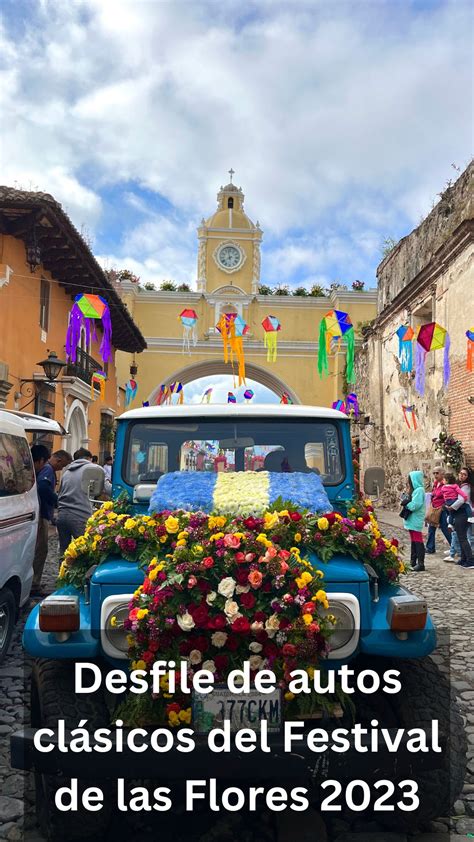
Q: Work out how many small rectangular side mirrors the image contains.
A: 2